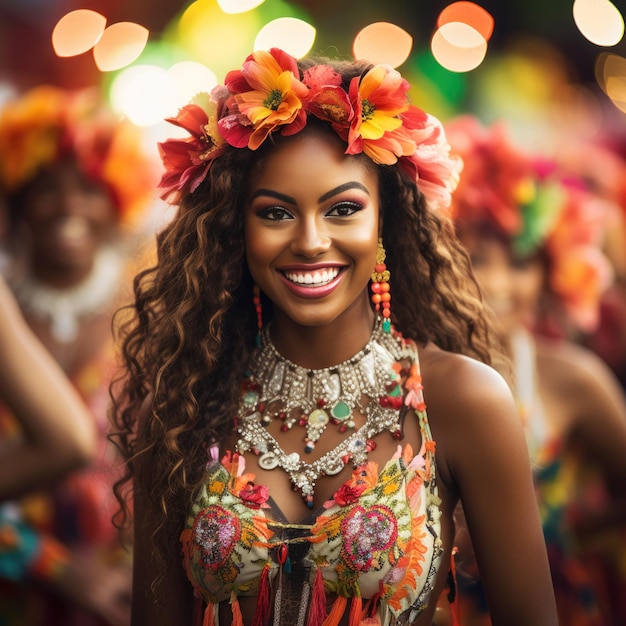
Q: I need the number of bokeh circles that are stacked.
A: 2